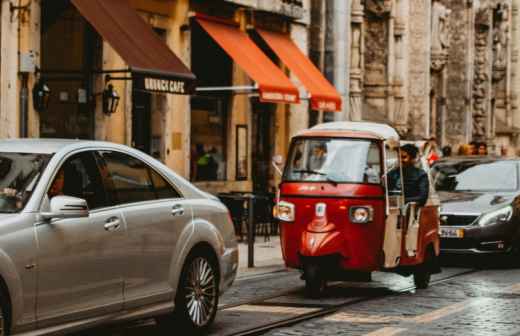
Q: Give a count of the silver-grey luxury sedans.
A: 1